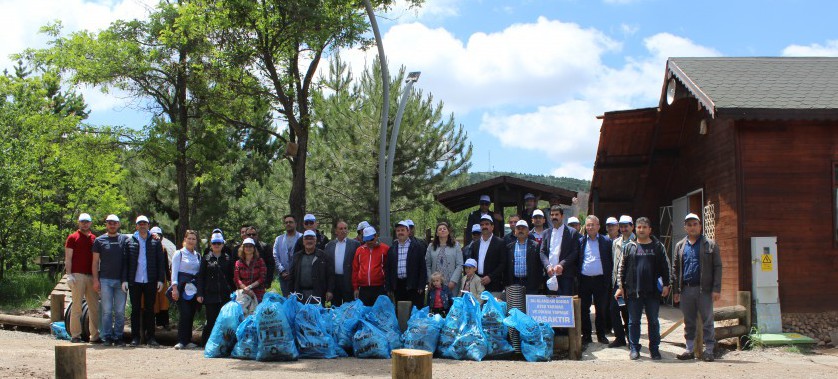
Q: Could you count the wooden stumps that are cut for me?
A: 2